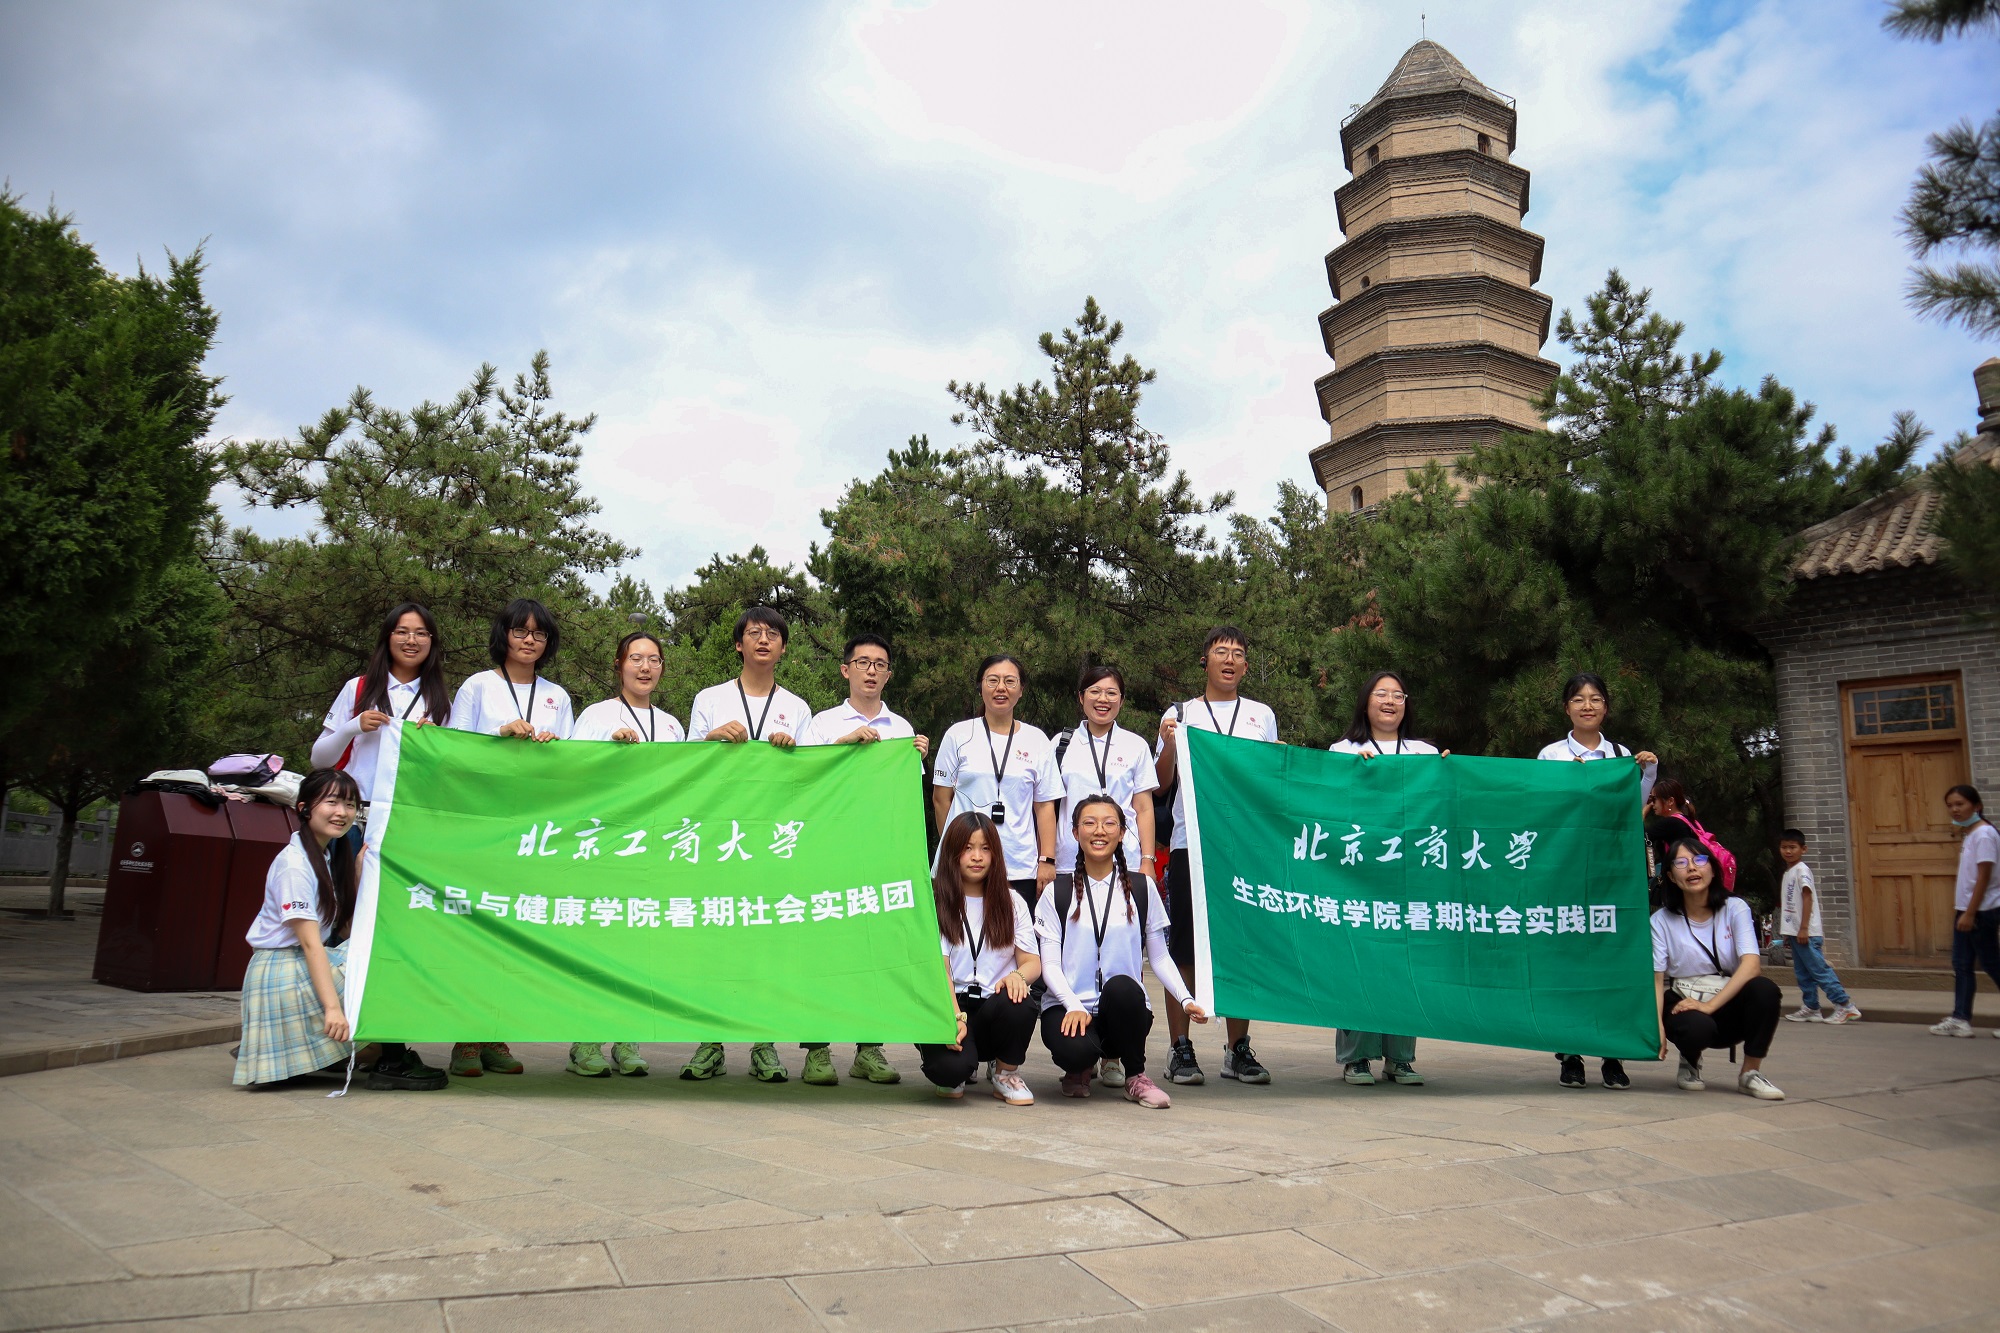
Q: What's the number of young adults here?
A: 14